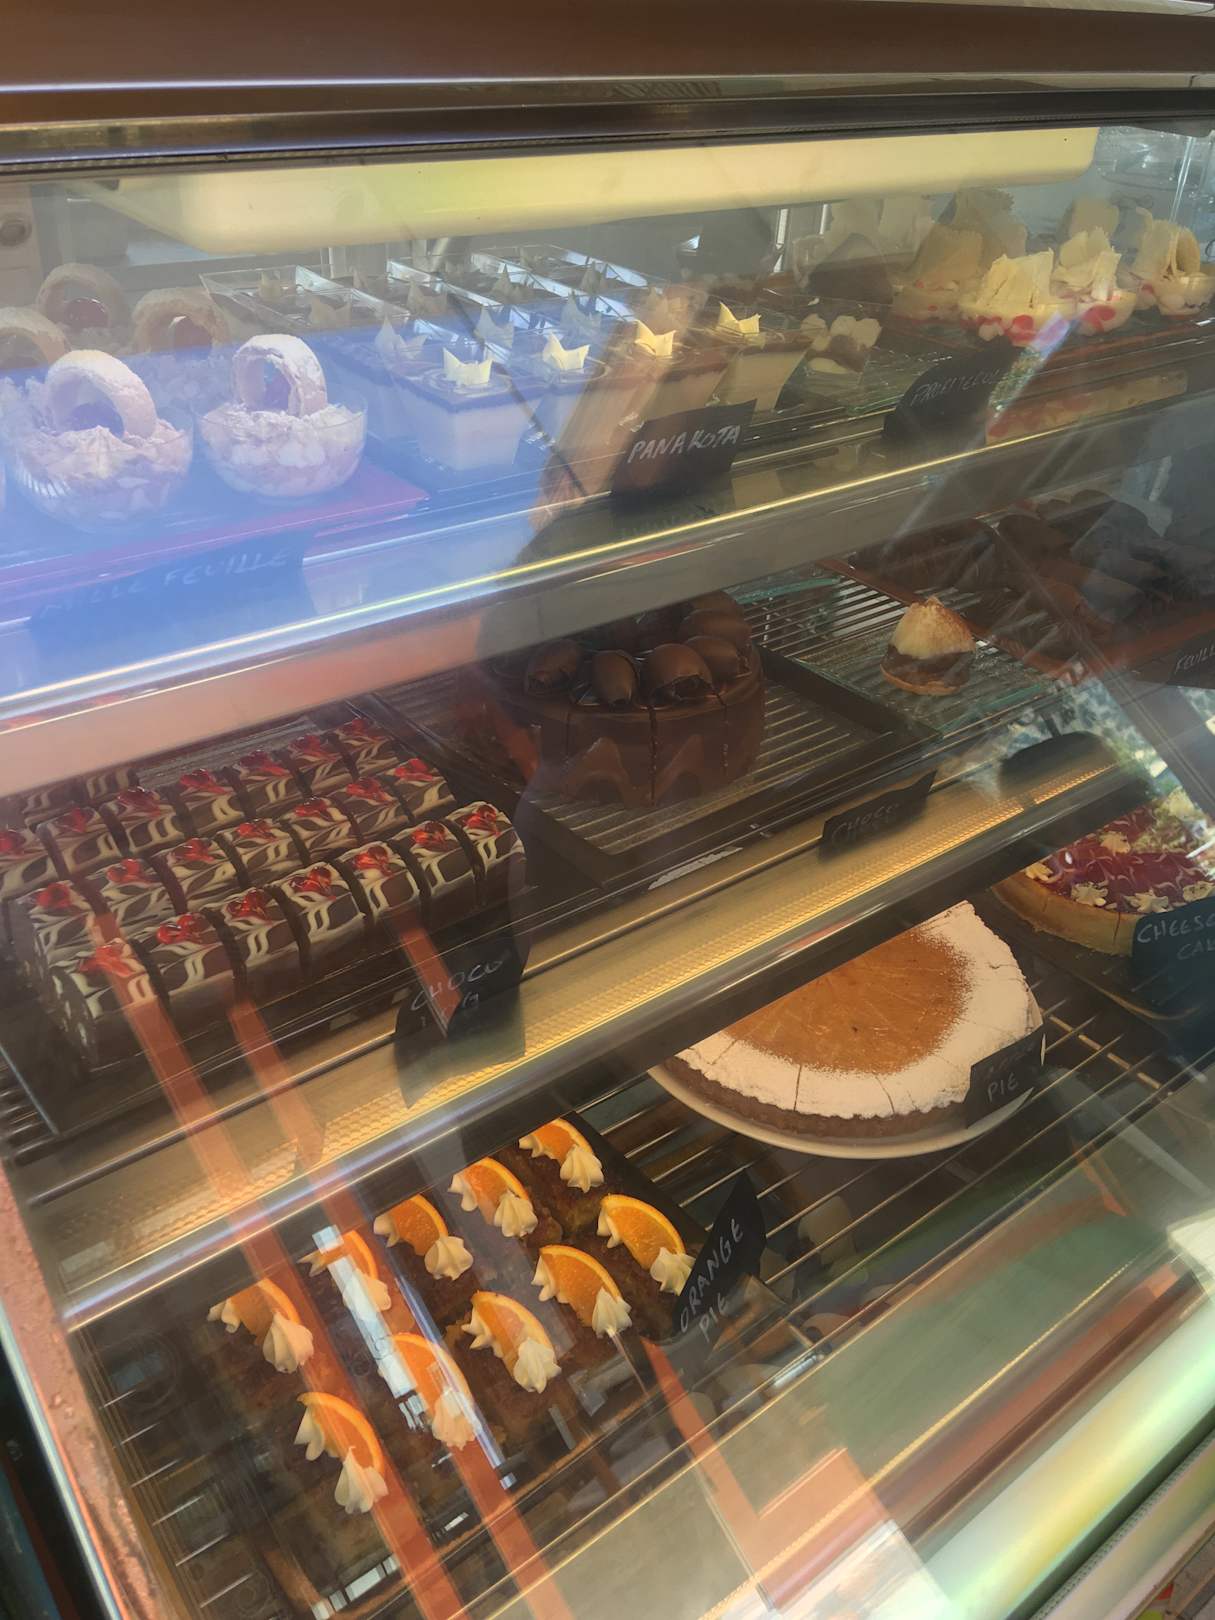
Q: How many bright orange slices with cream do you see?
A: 10